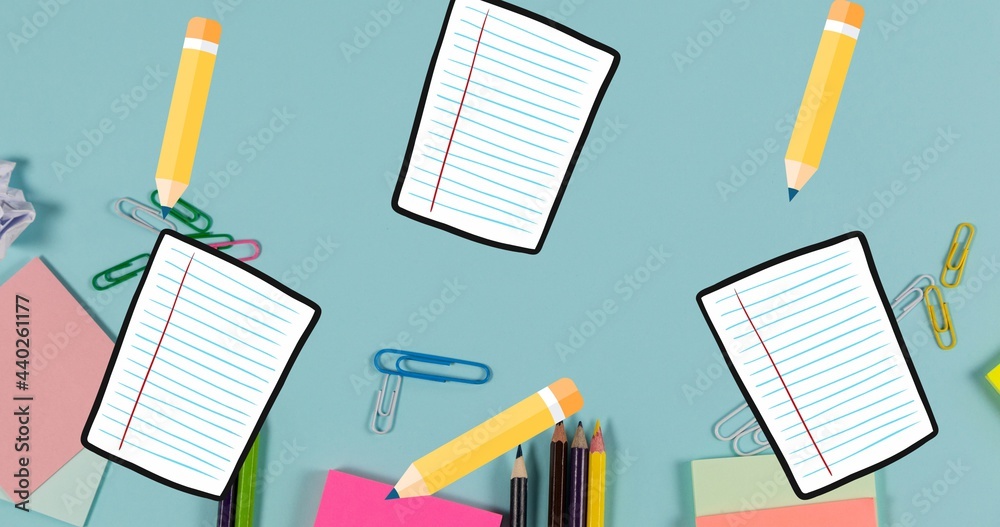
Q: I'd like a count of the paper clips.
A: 12